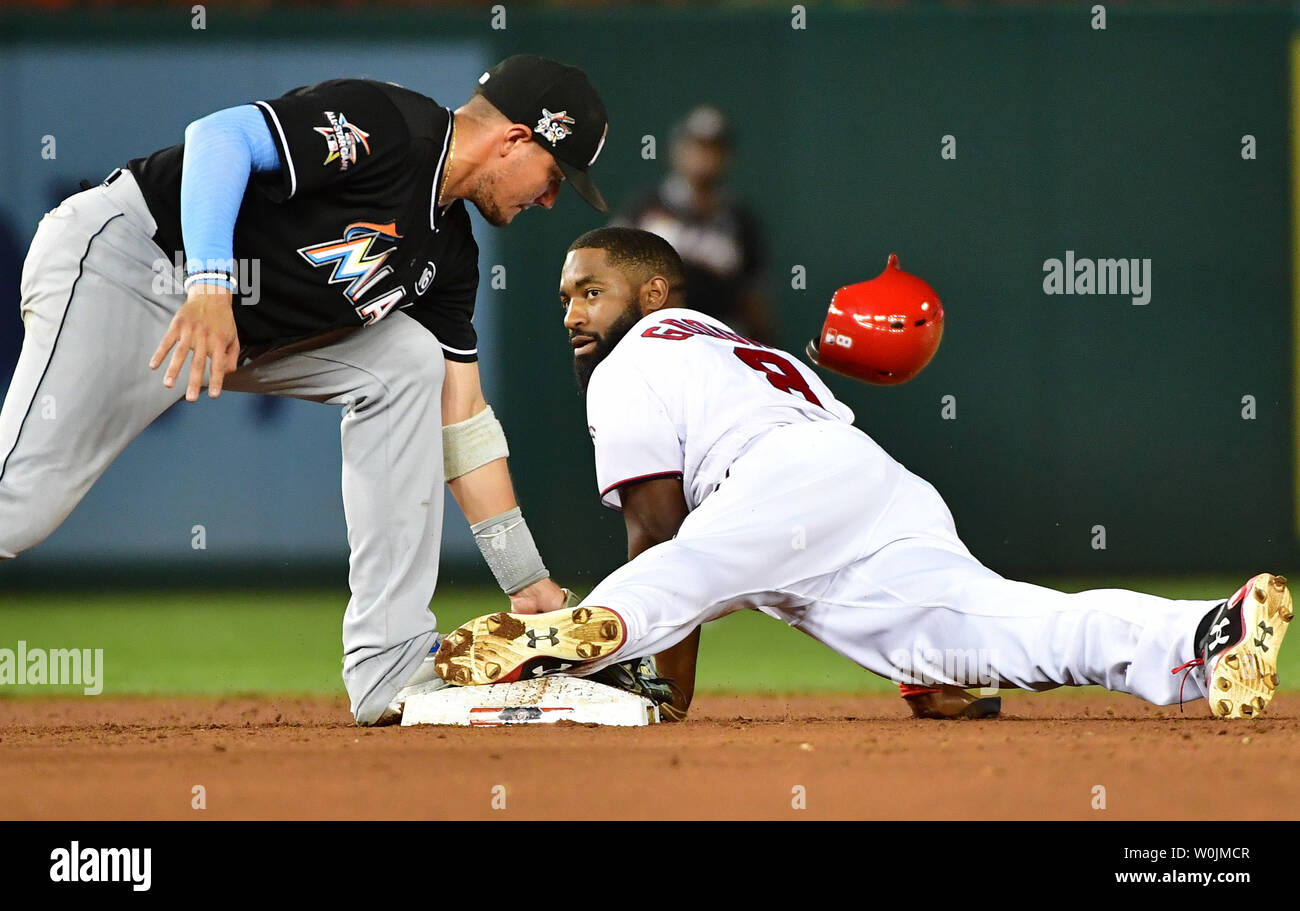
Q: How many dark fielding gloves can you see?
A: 1